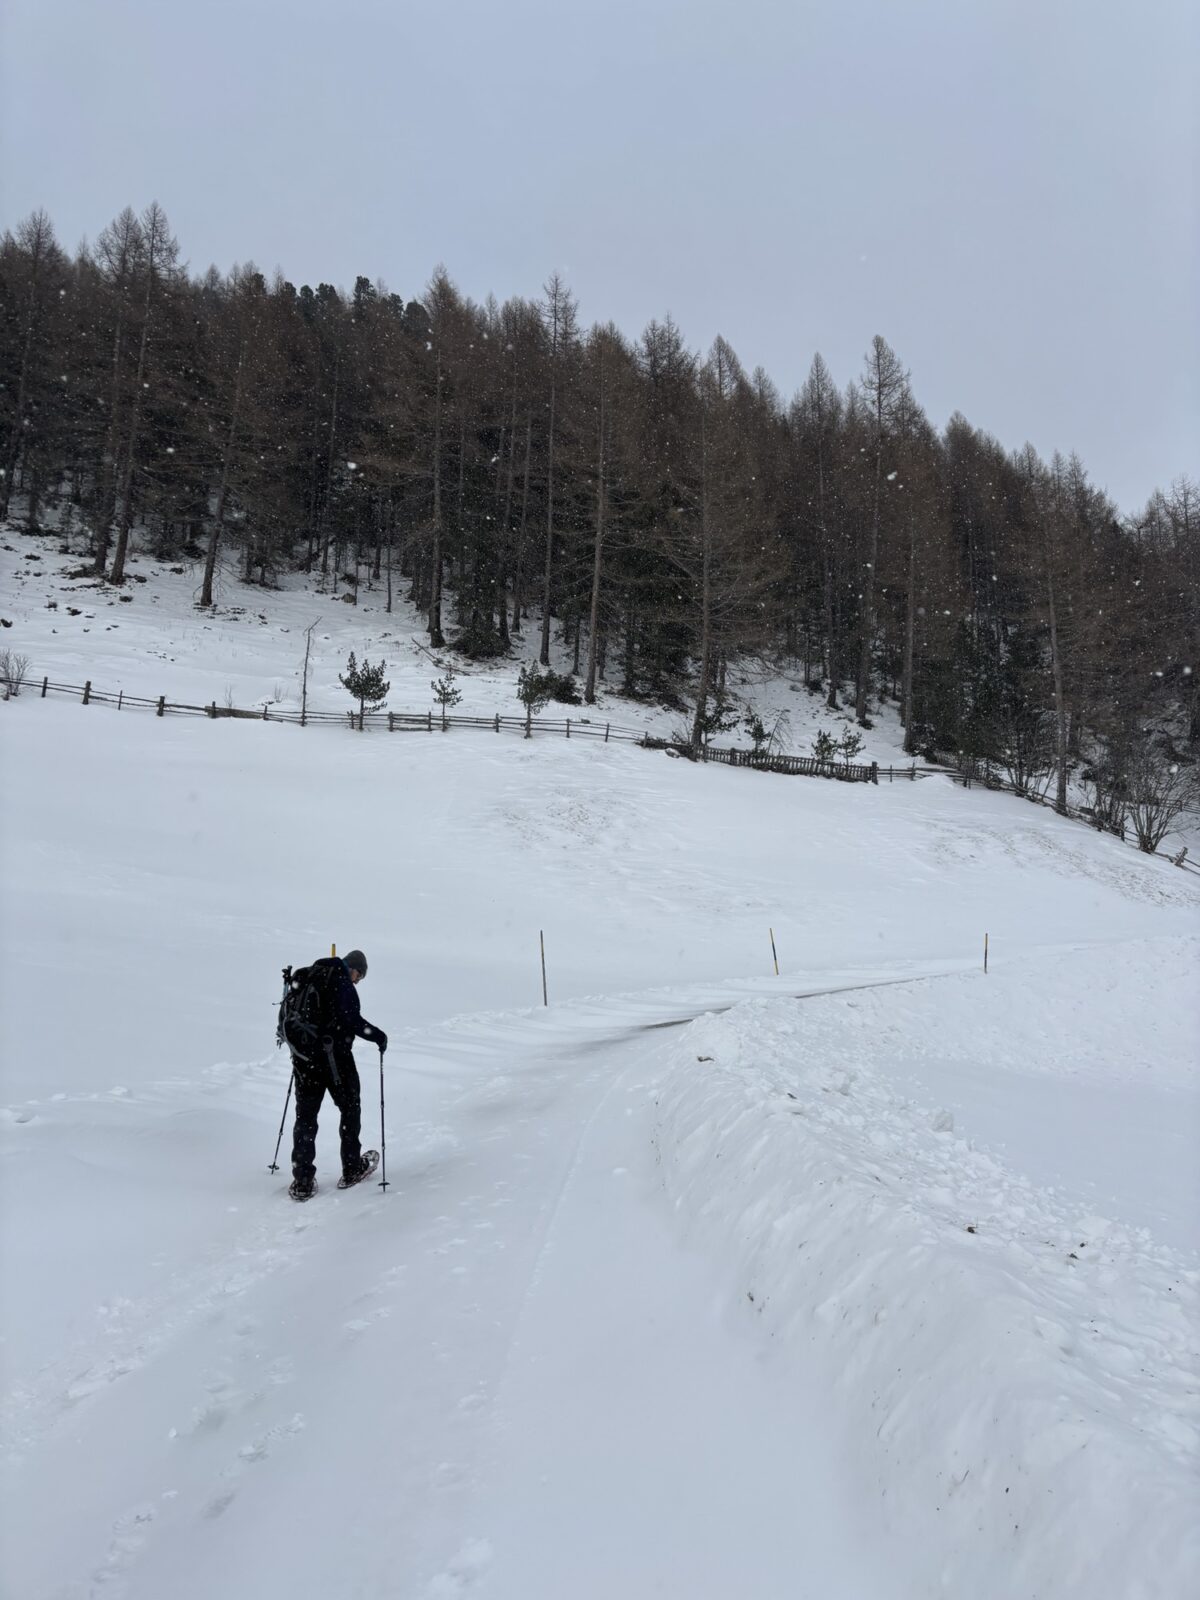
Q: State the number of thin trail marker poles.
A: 4